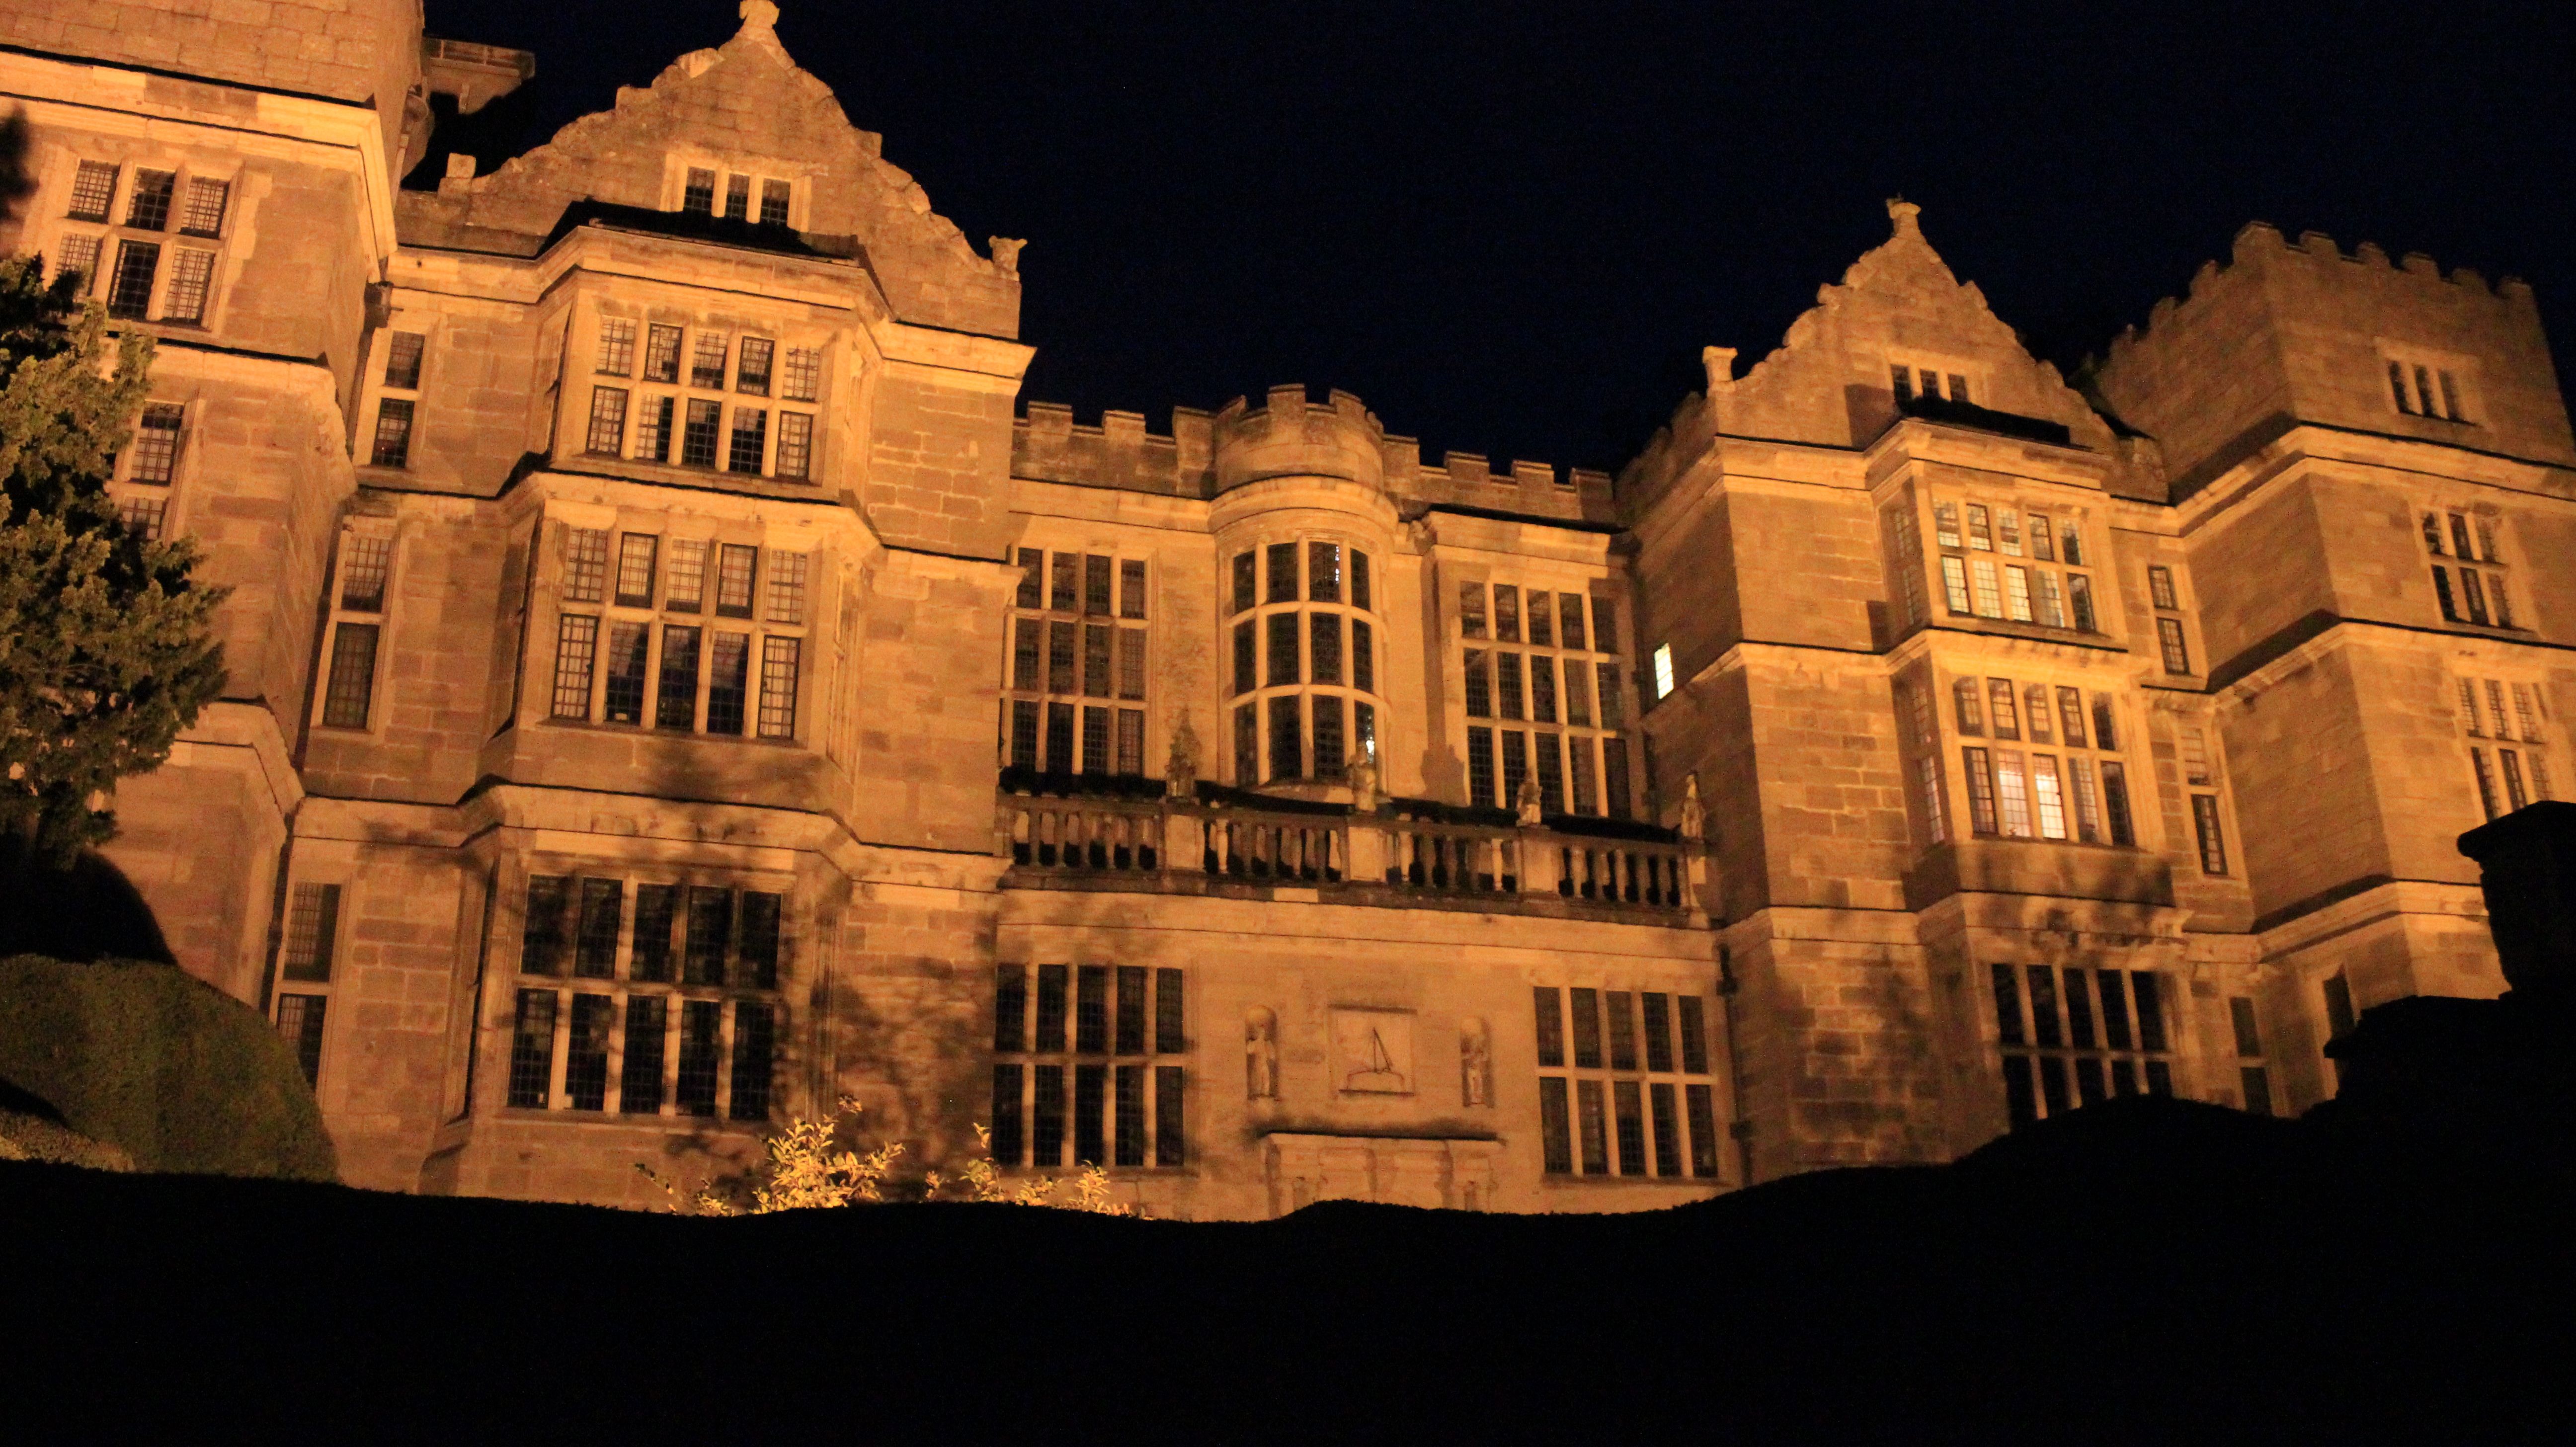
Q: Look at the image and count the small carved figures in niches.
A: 2